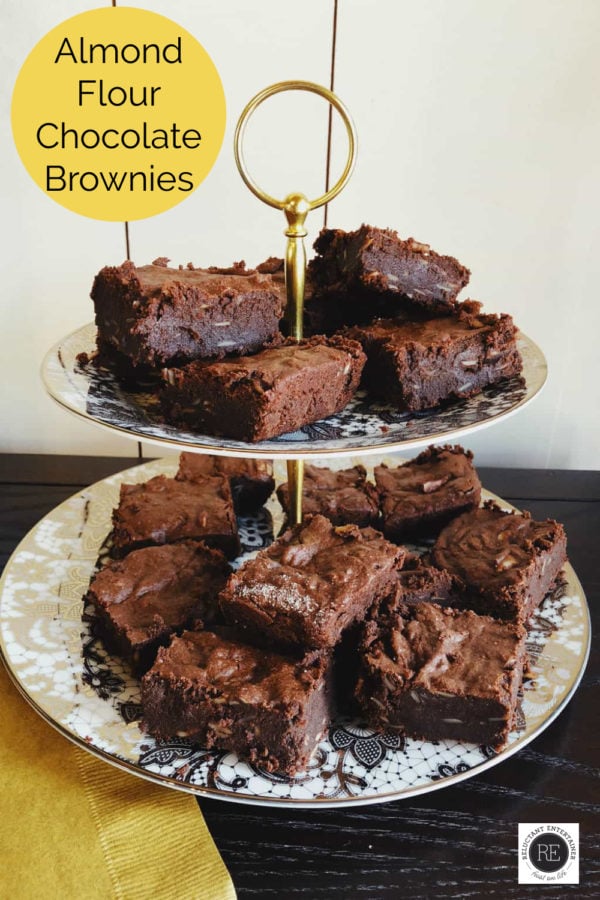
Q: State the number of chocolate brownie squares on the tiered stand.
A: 15